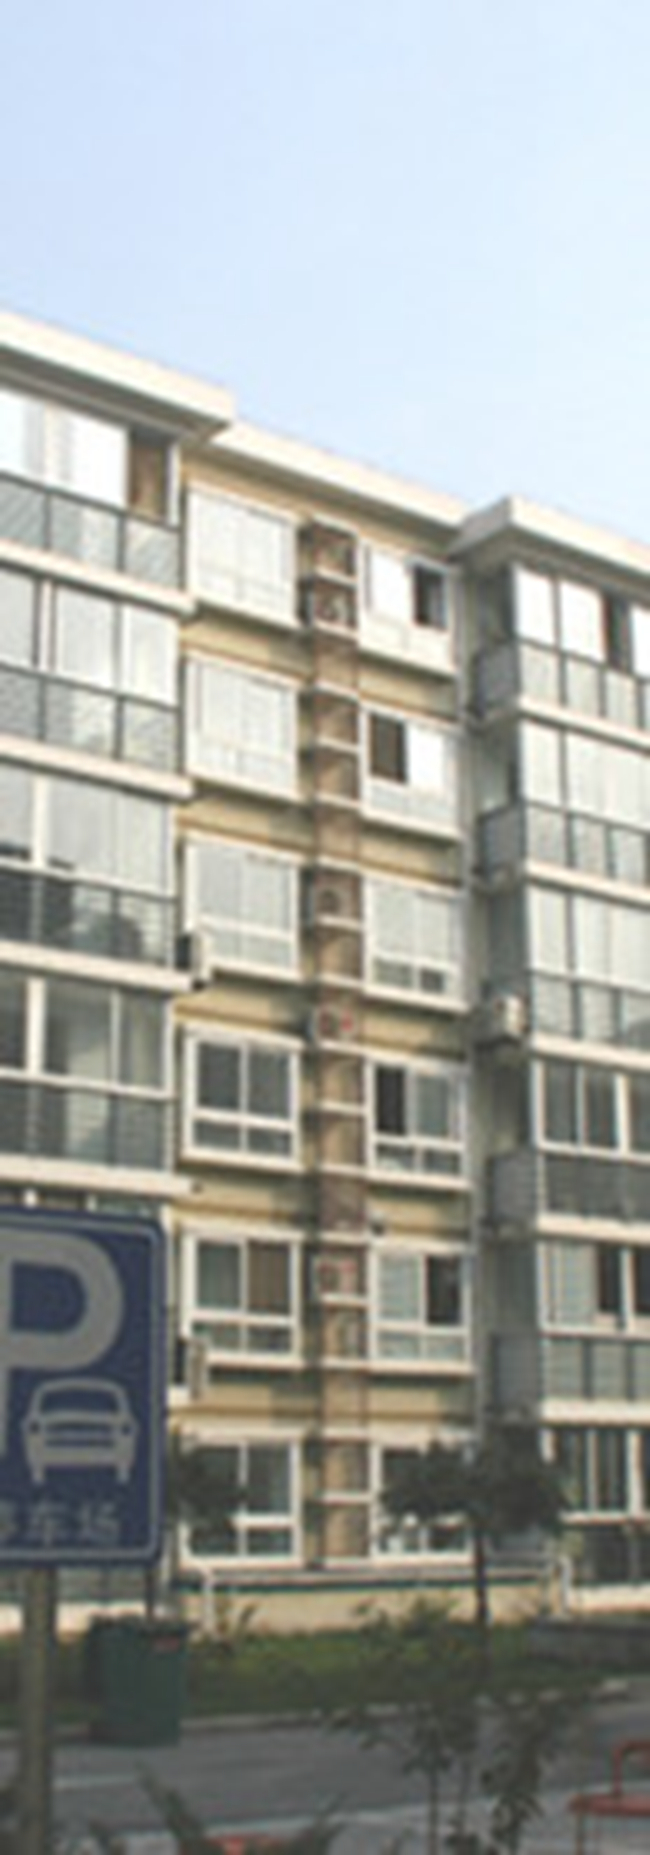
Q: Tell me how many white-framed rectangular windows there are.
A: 12